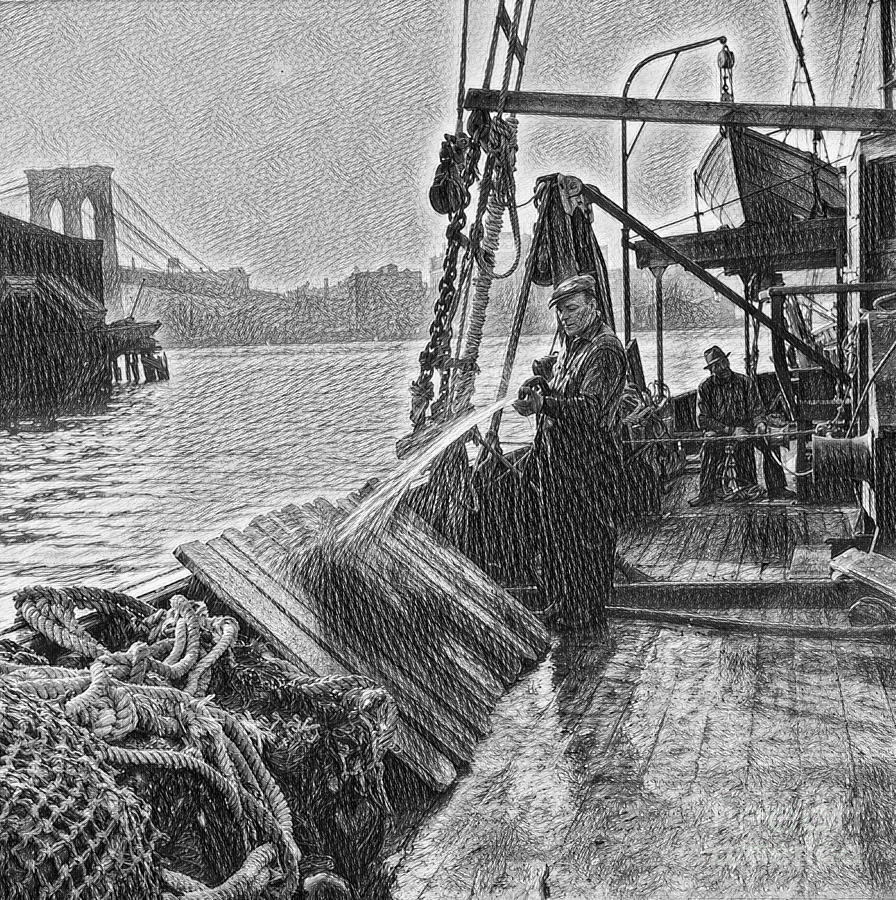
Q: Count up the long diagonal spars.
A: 1